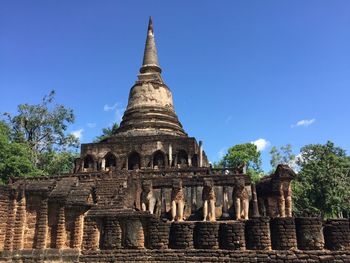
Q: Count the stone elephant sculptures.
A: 5